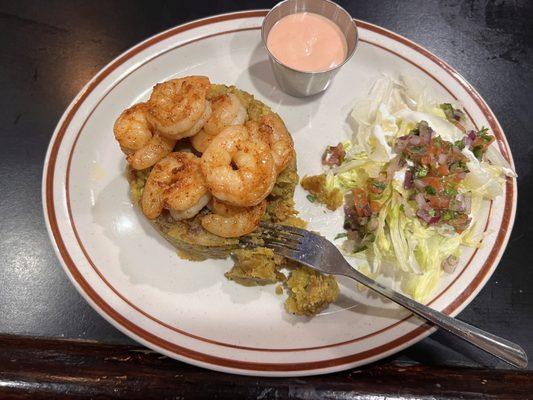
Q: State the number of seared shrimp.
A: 7